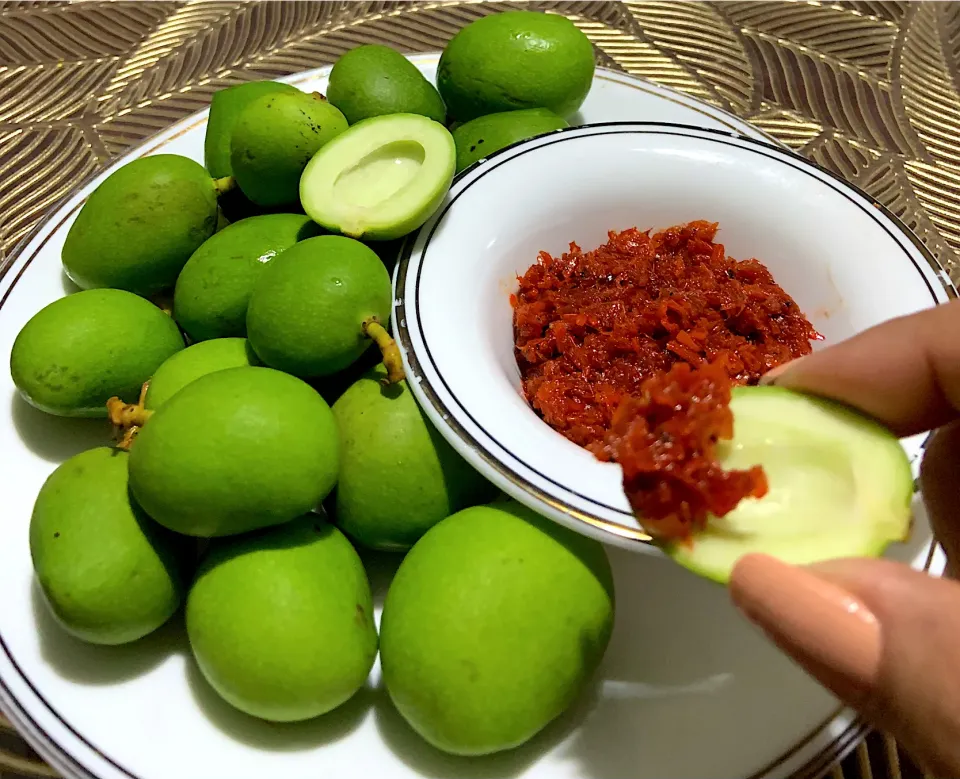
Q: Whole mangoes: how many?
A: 15